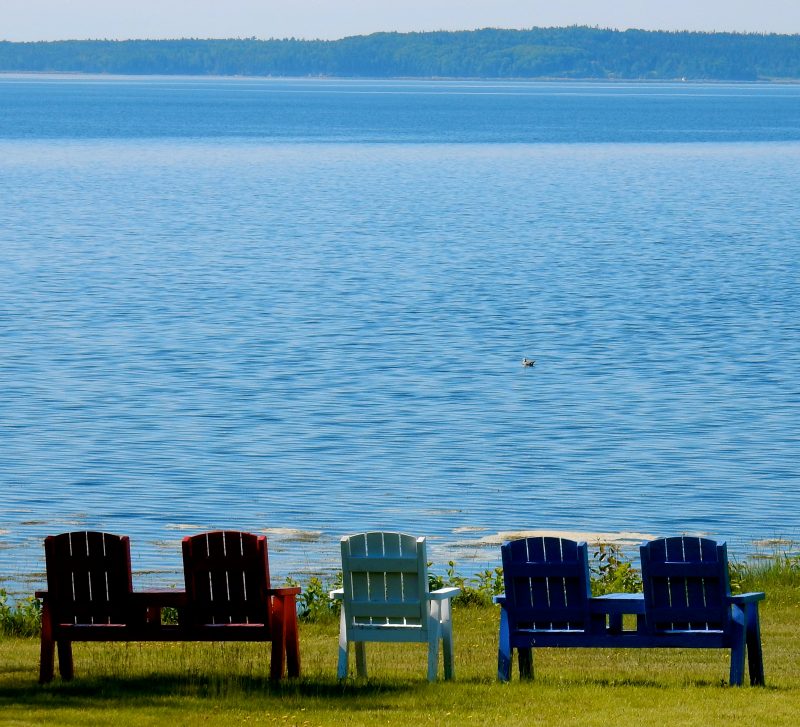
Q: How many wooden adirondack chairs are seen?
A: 5